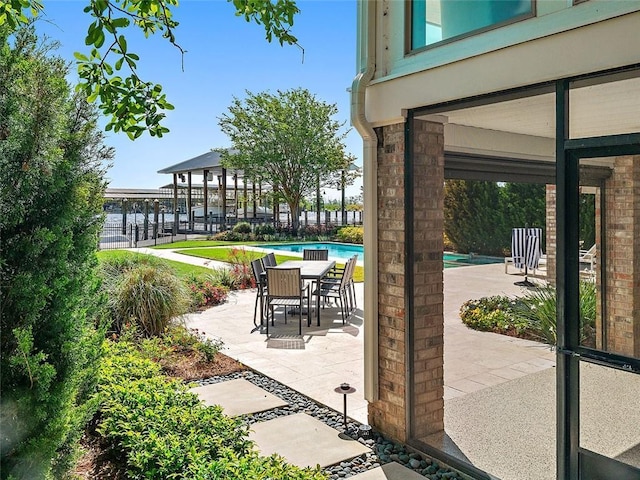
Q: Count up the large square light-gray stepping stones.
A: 3